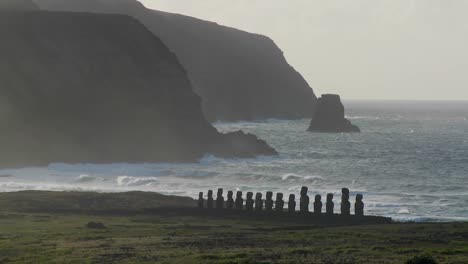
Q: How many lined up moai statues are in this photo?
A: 15